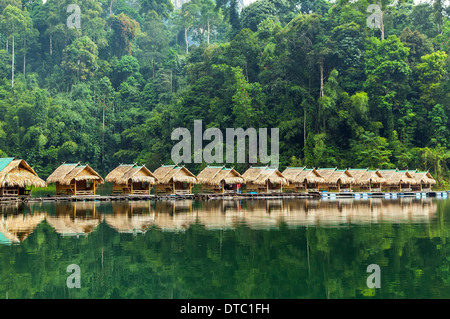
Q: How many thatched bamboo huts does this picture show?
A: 11